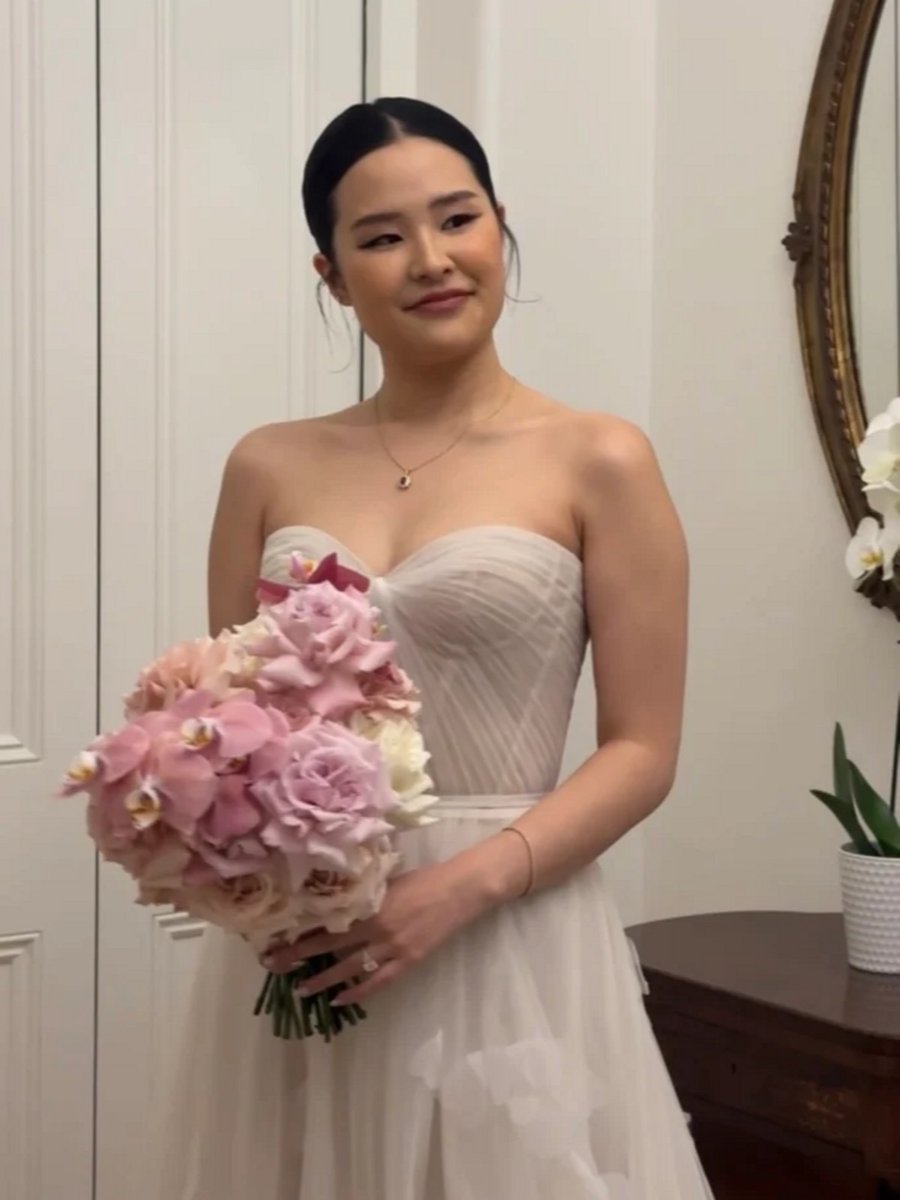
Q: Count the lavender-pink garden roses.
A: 2